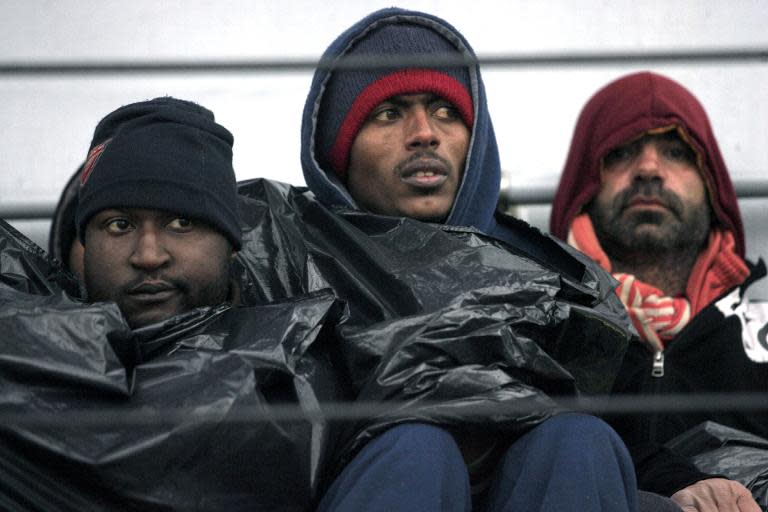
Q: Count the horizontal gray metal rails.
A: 3